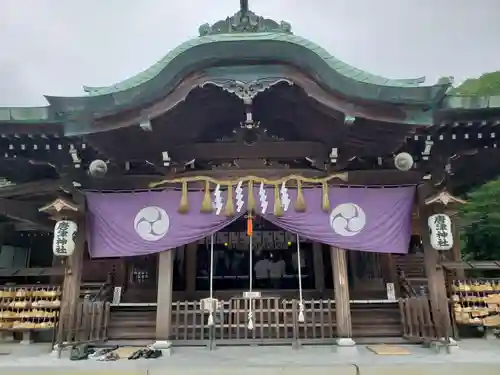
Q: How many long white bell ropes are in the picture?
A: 3